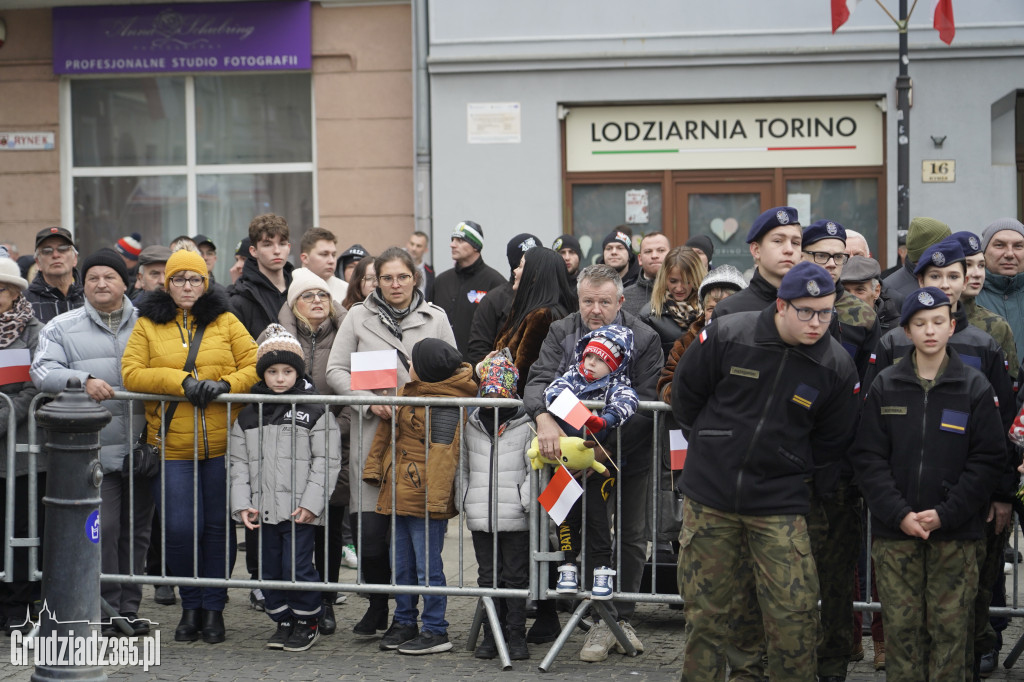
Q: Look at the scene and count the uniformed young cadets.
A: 6